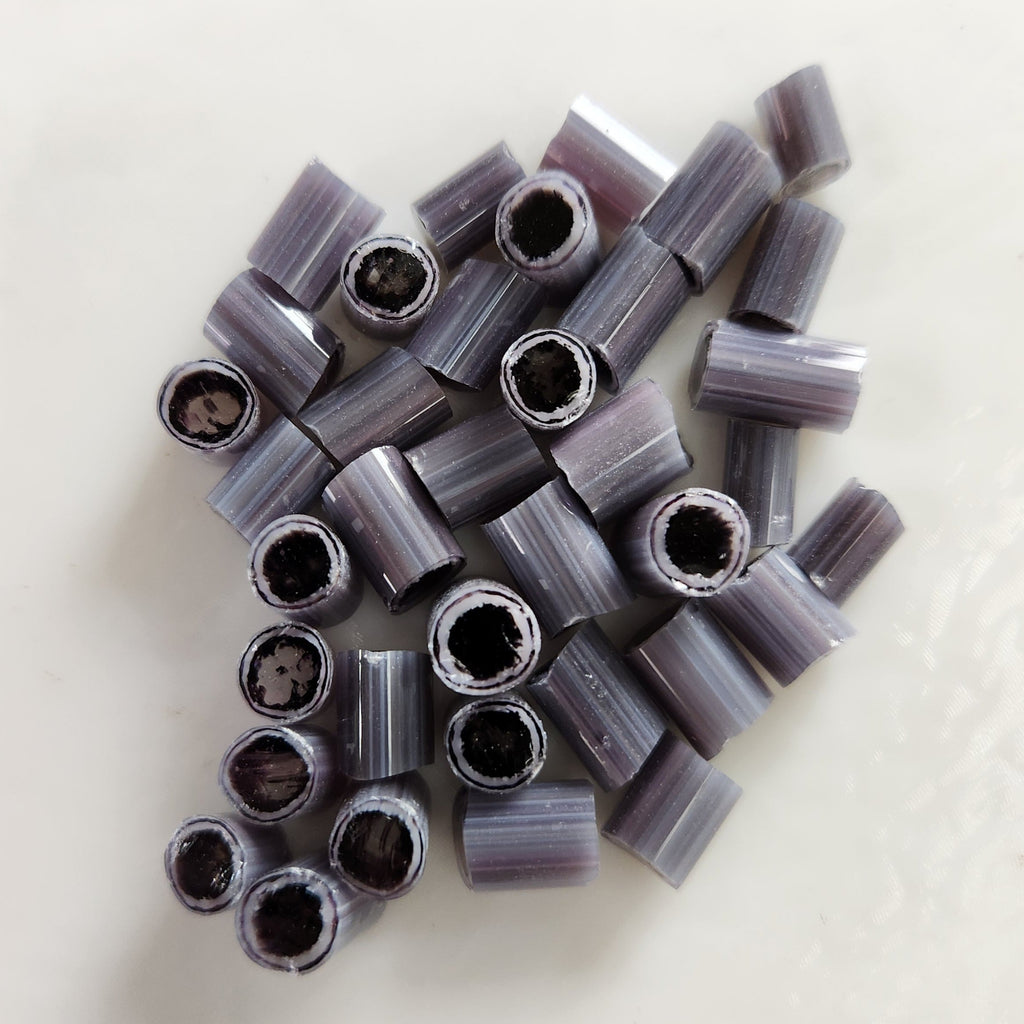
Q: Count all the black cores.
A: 13